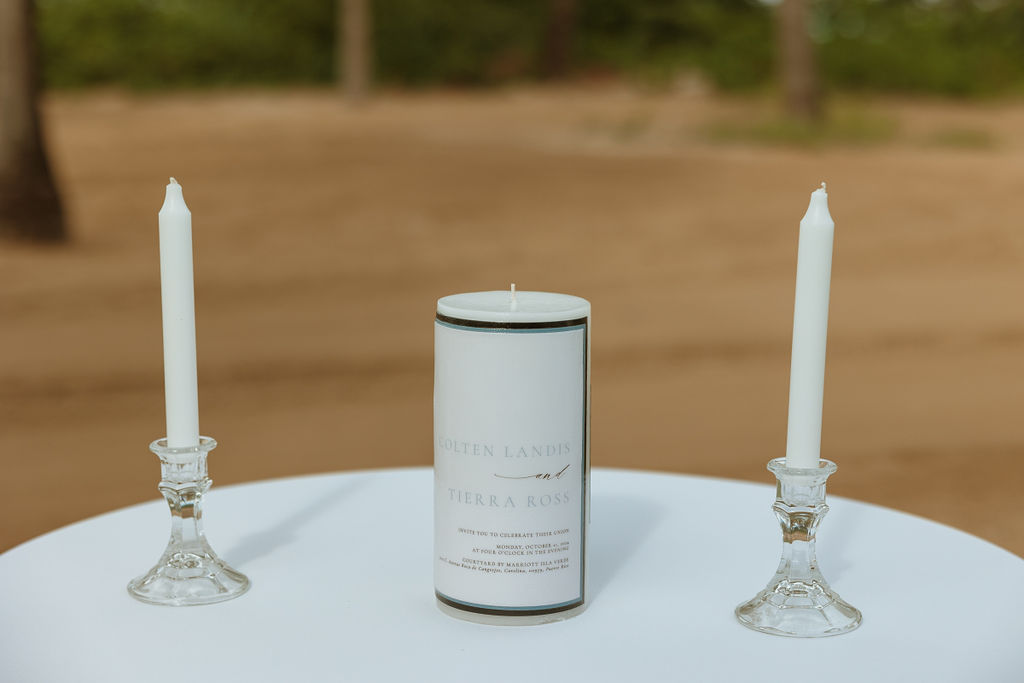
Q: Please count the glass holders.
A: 2